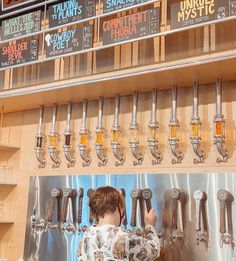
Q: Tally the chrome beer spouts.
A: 11